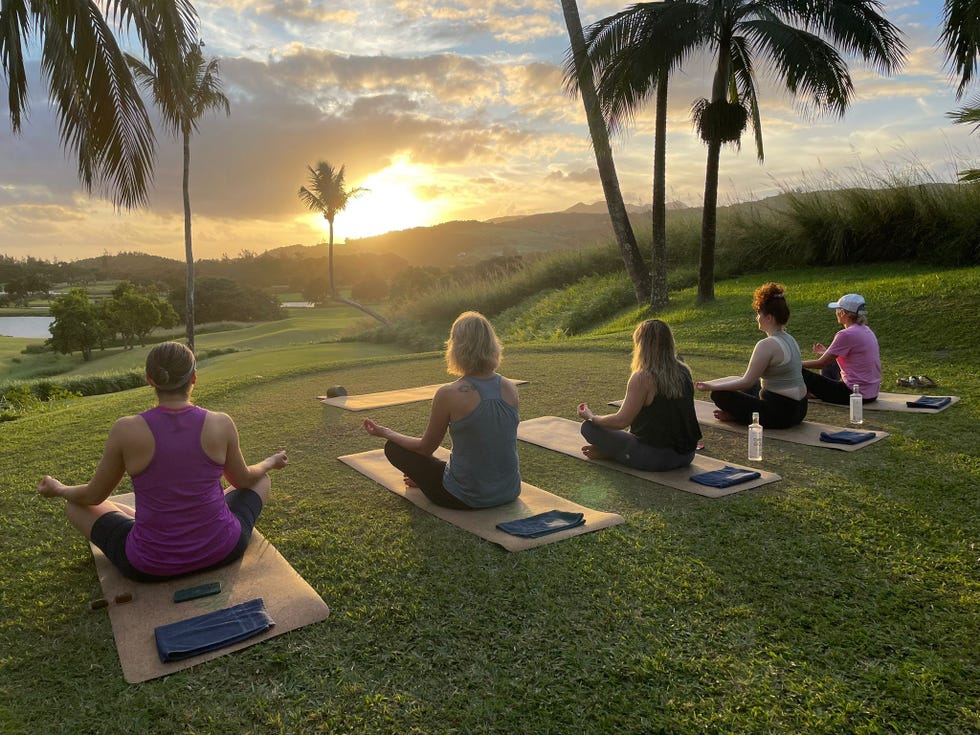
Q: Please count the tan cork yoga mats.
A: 6